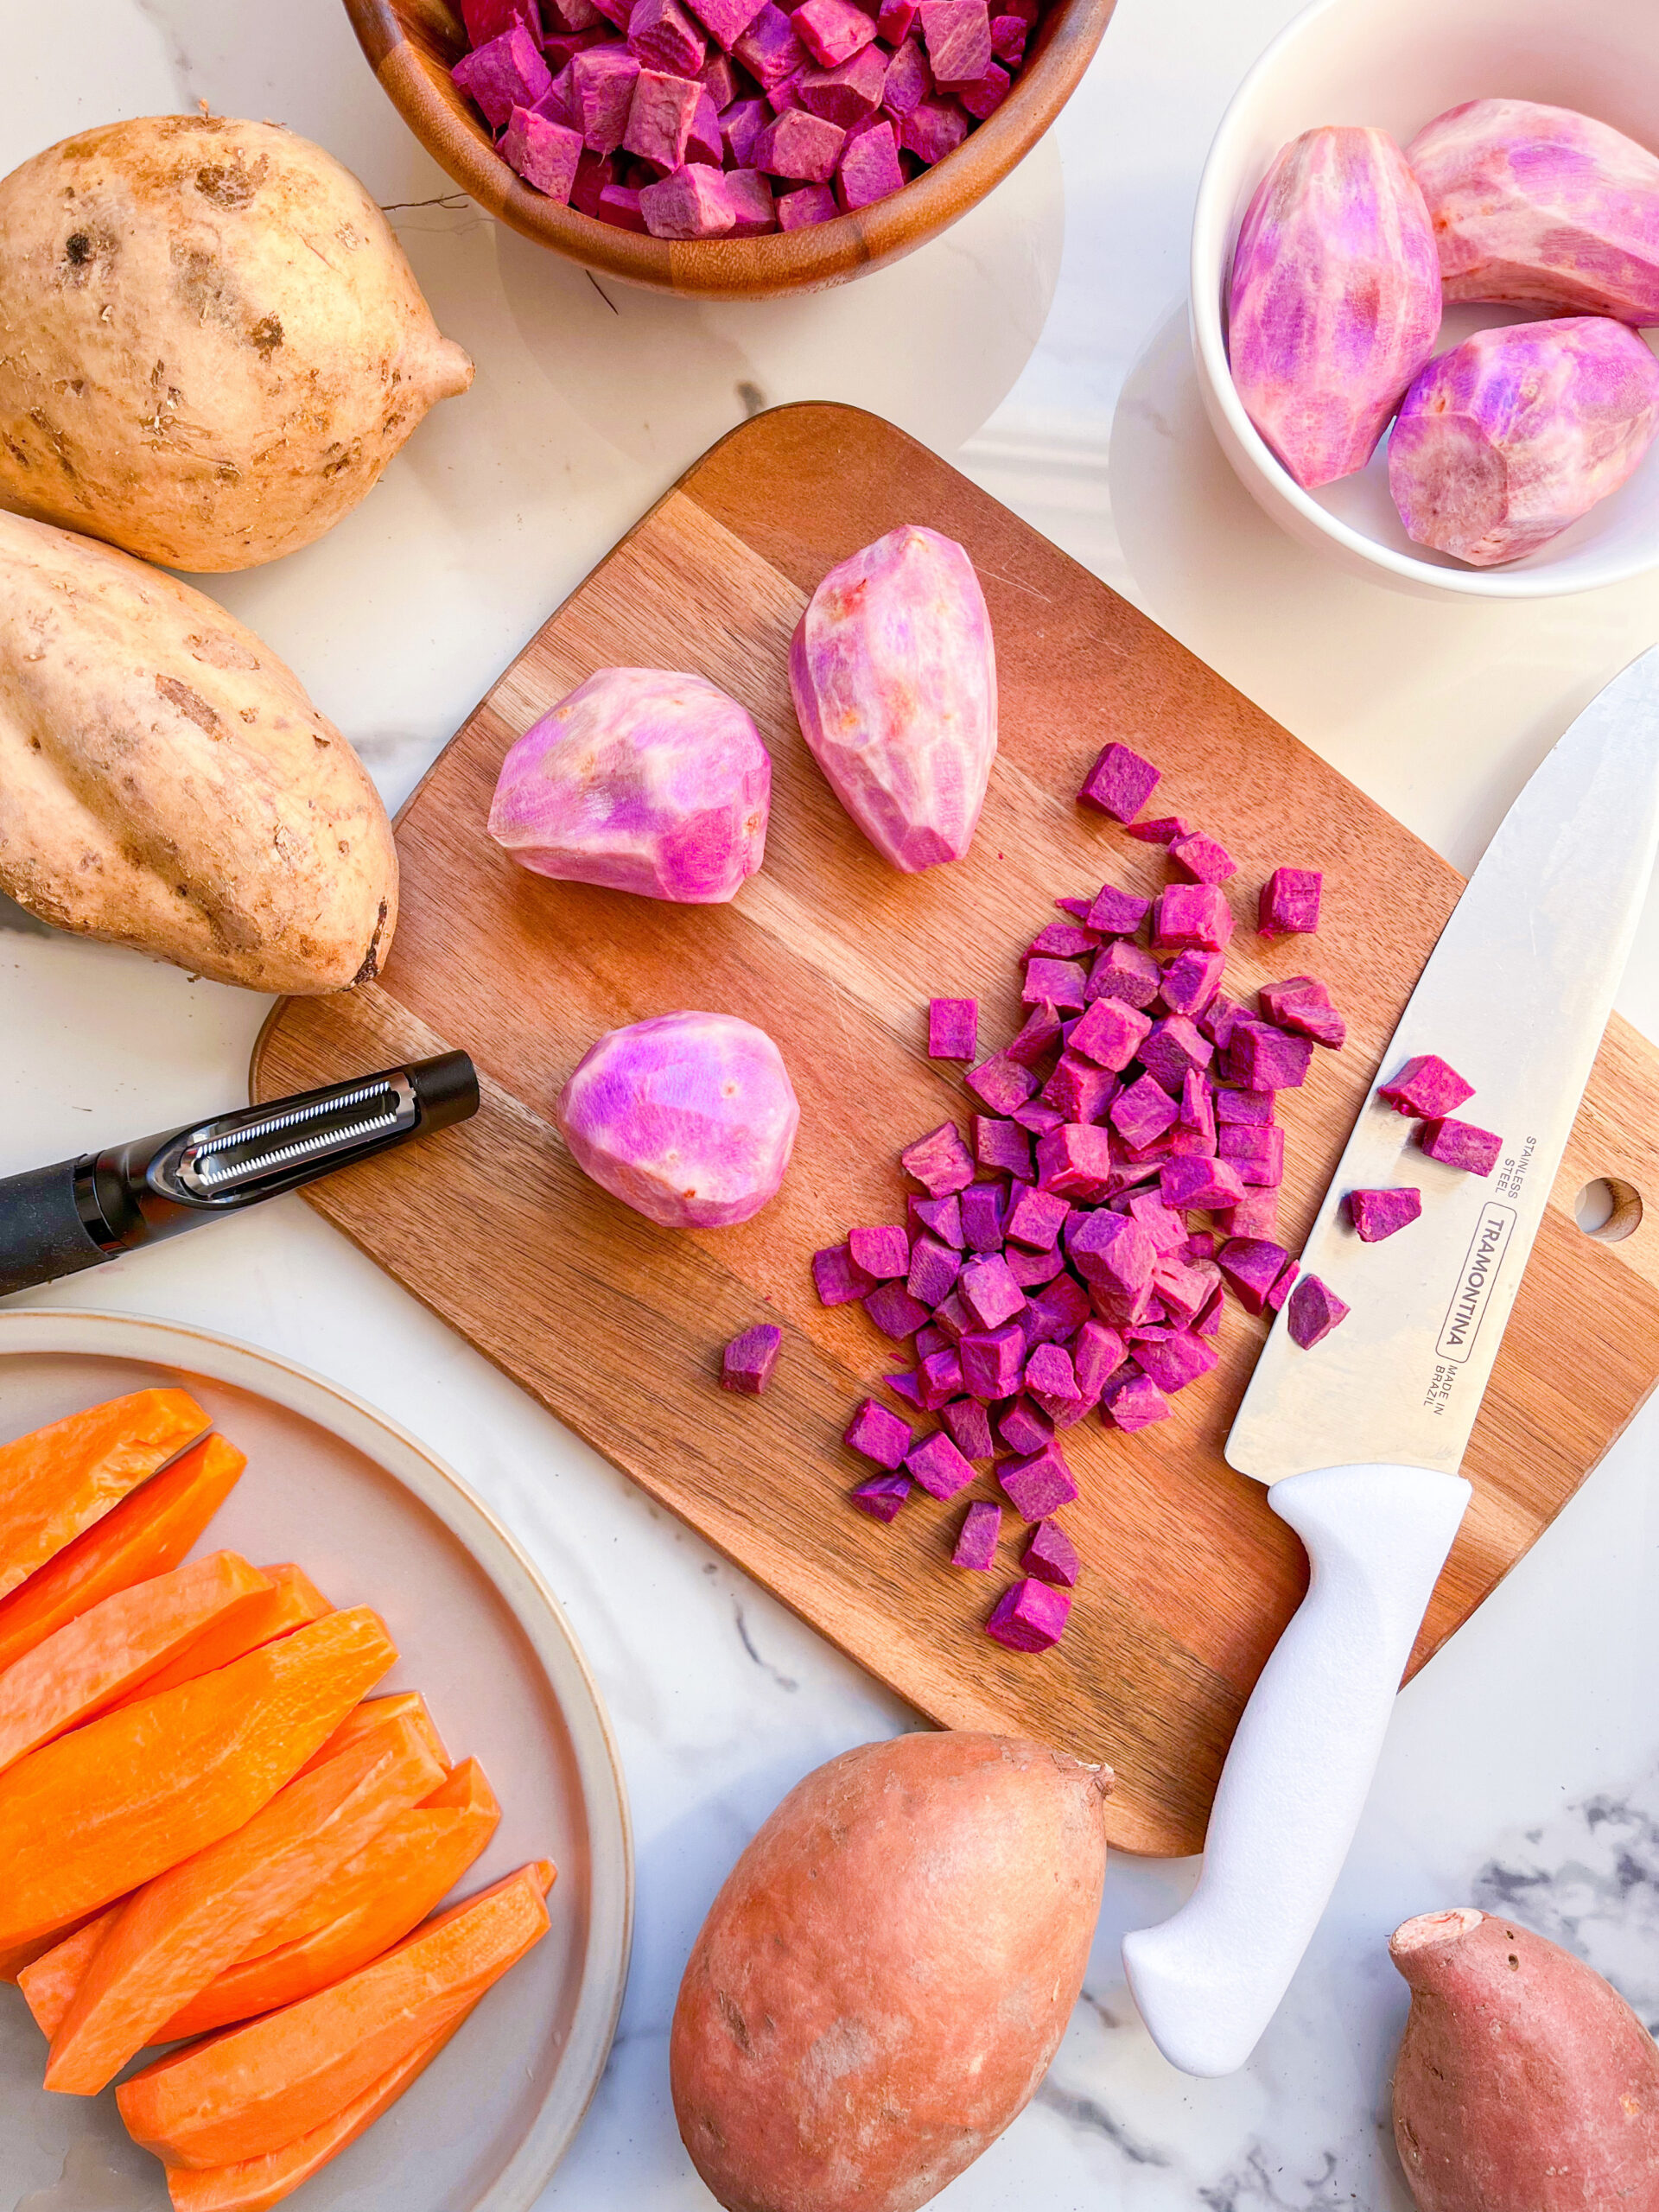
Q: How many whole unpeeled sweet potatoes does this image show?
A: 4